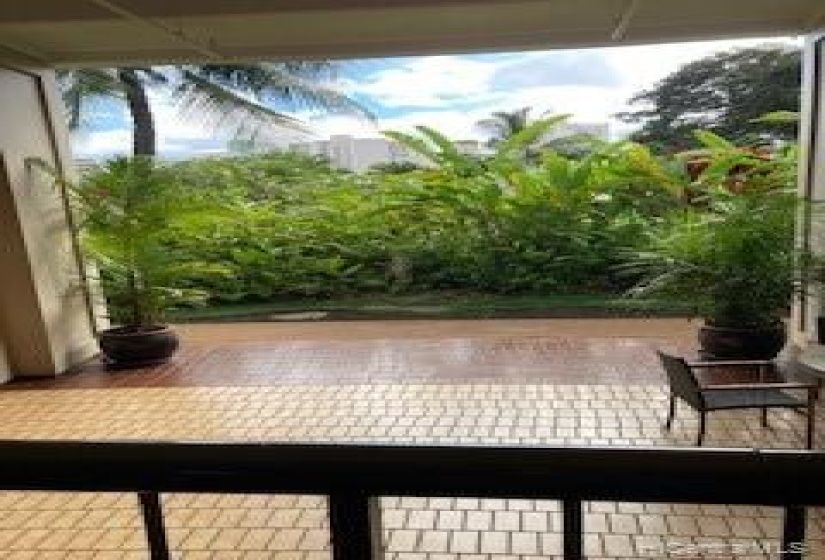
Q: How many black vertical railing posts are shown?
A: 4